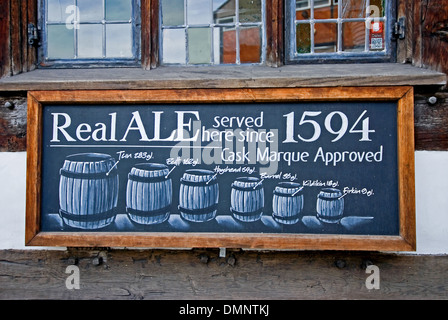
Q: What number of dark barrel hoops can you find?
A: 12